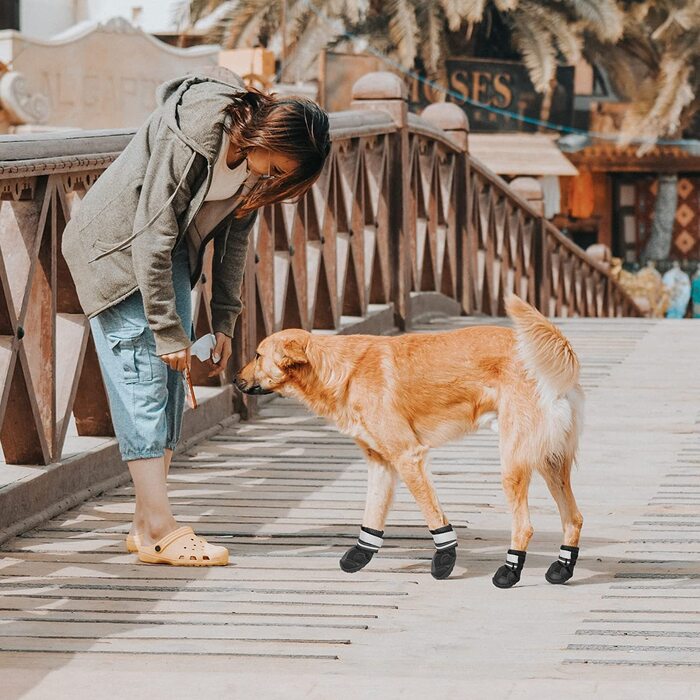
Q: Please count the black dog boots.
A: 4